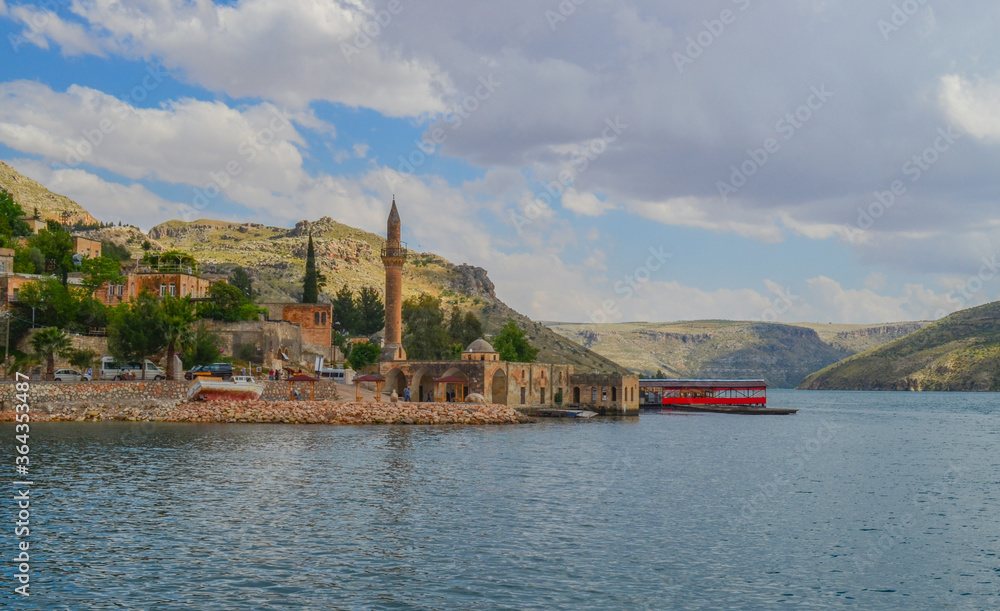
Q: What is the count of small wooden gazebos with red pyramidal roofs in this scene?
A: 3